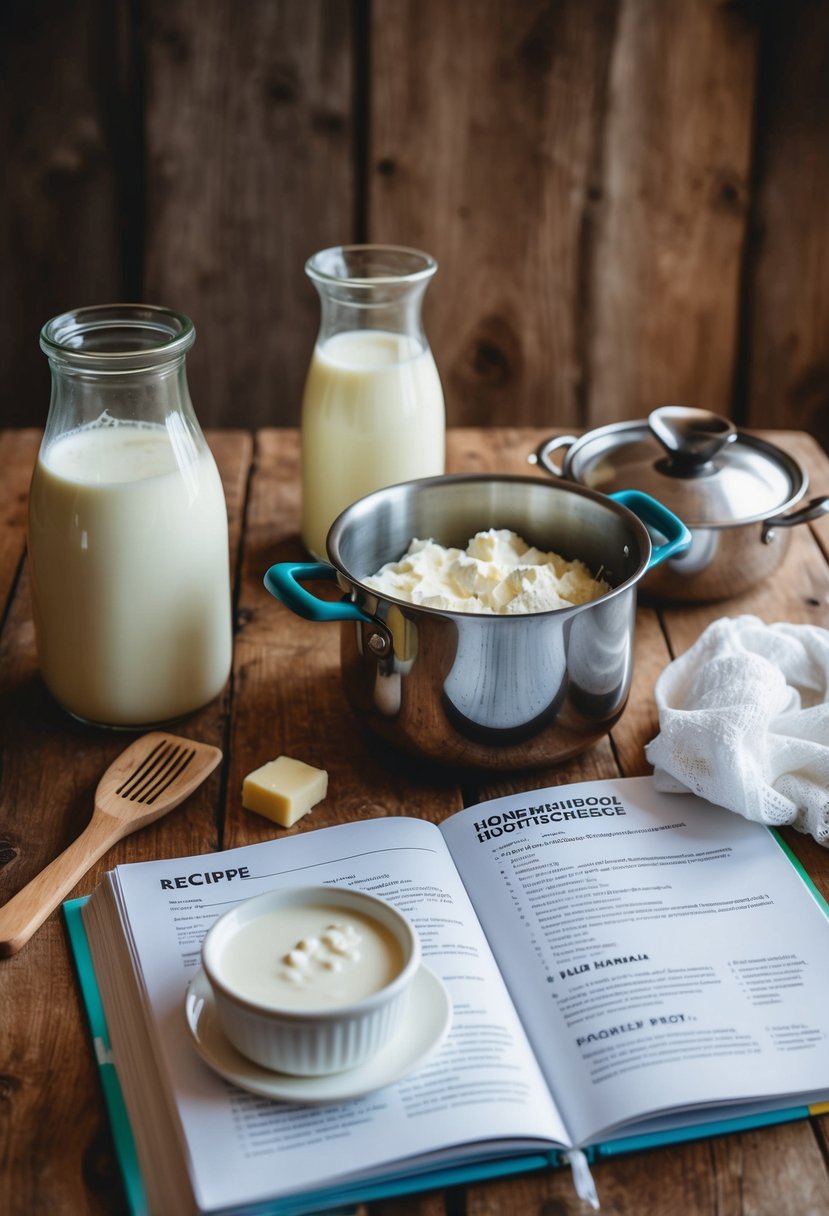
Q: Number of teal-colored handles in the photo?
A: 2